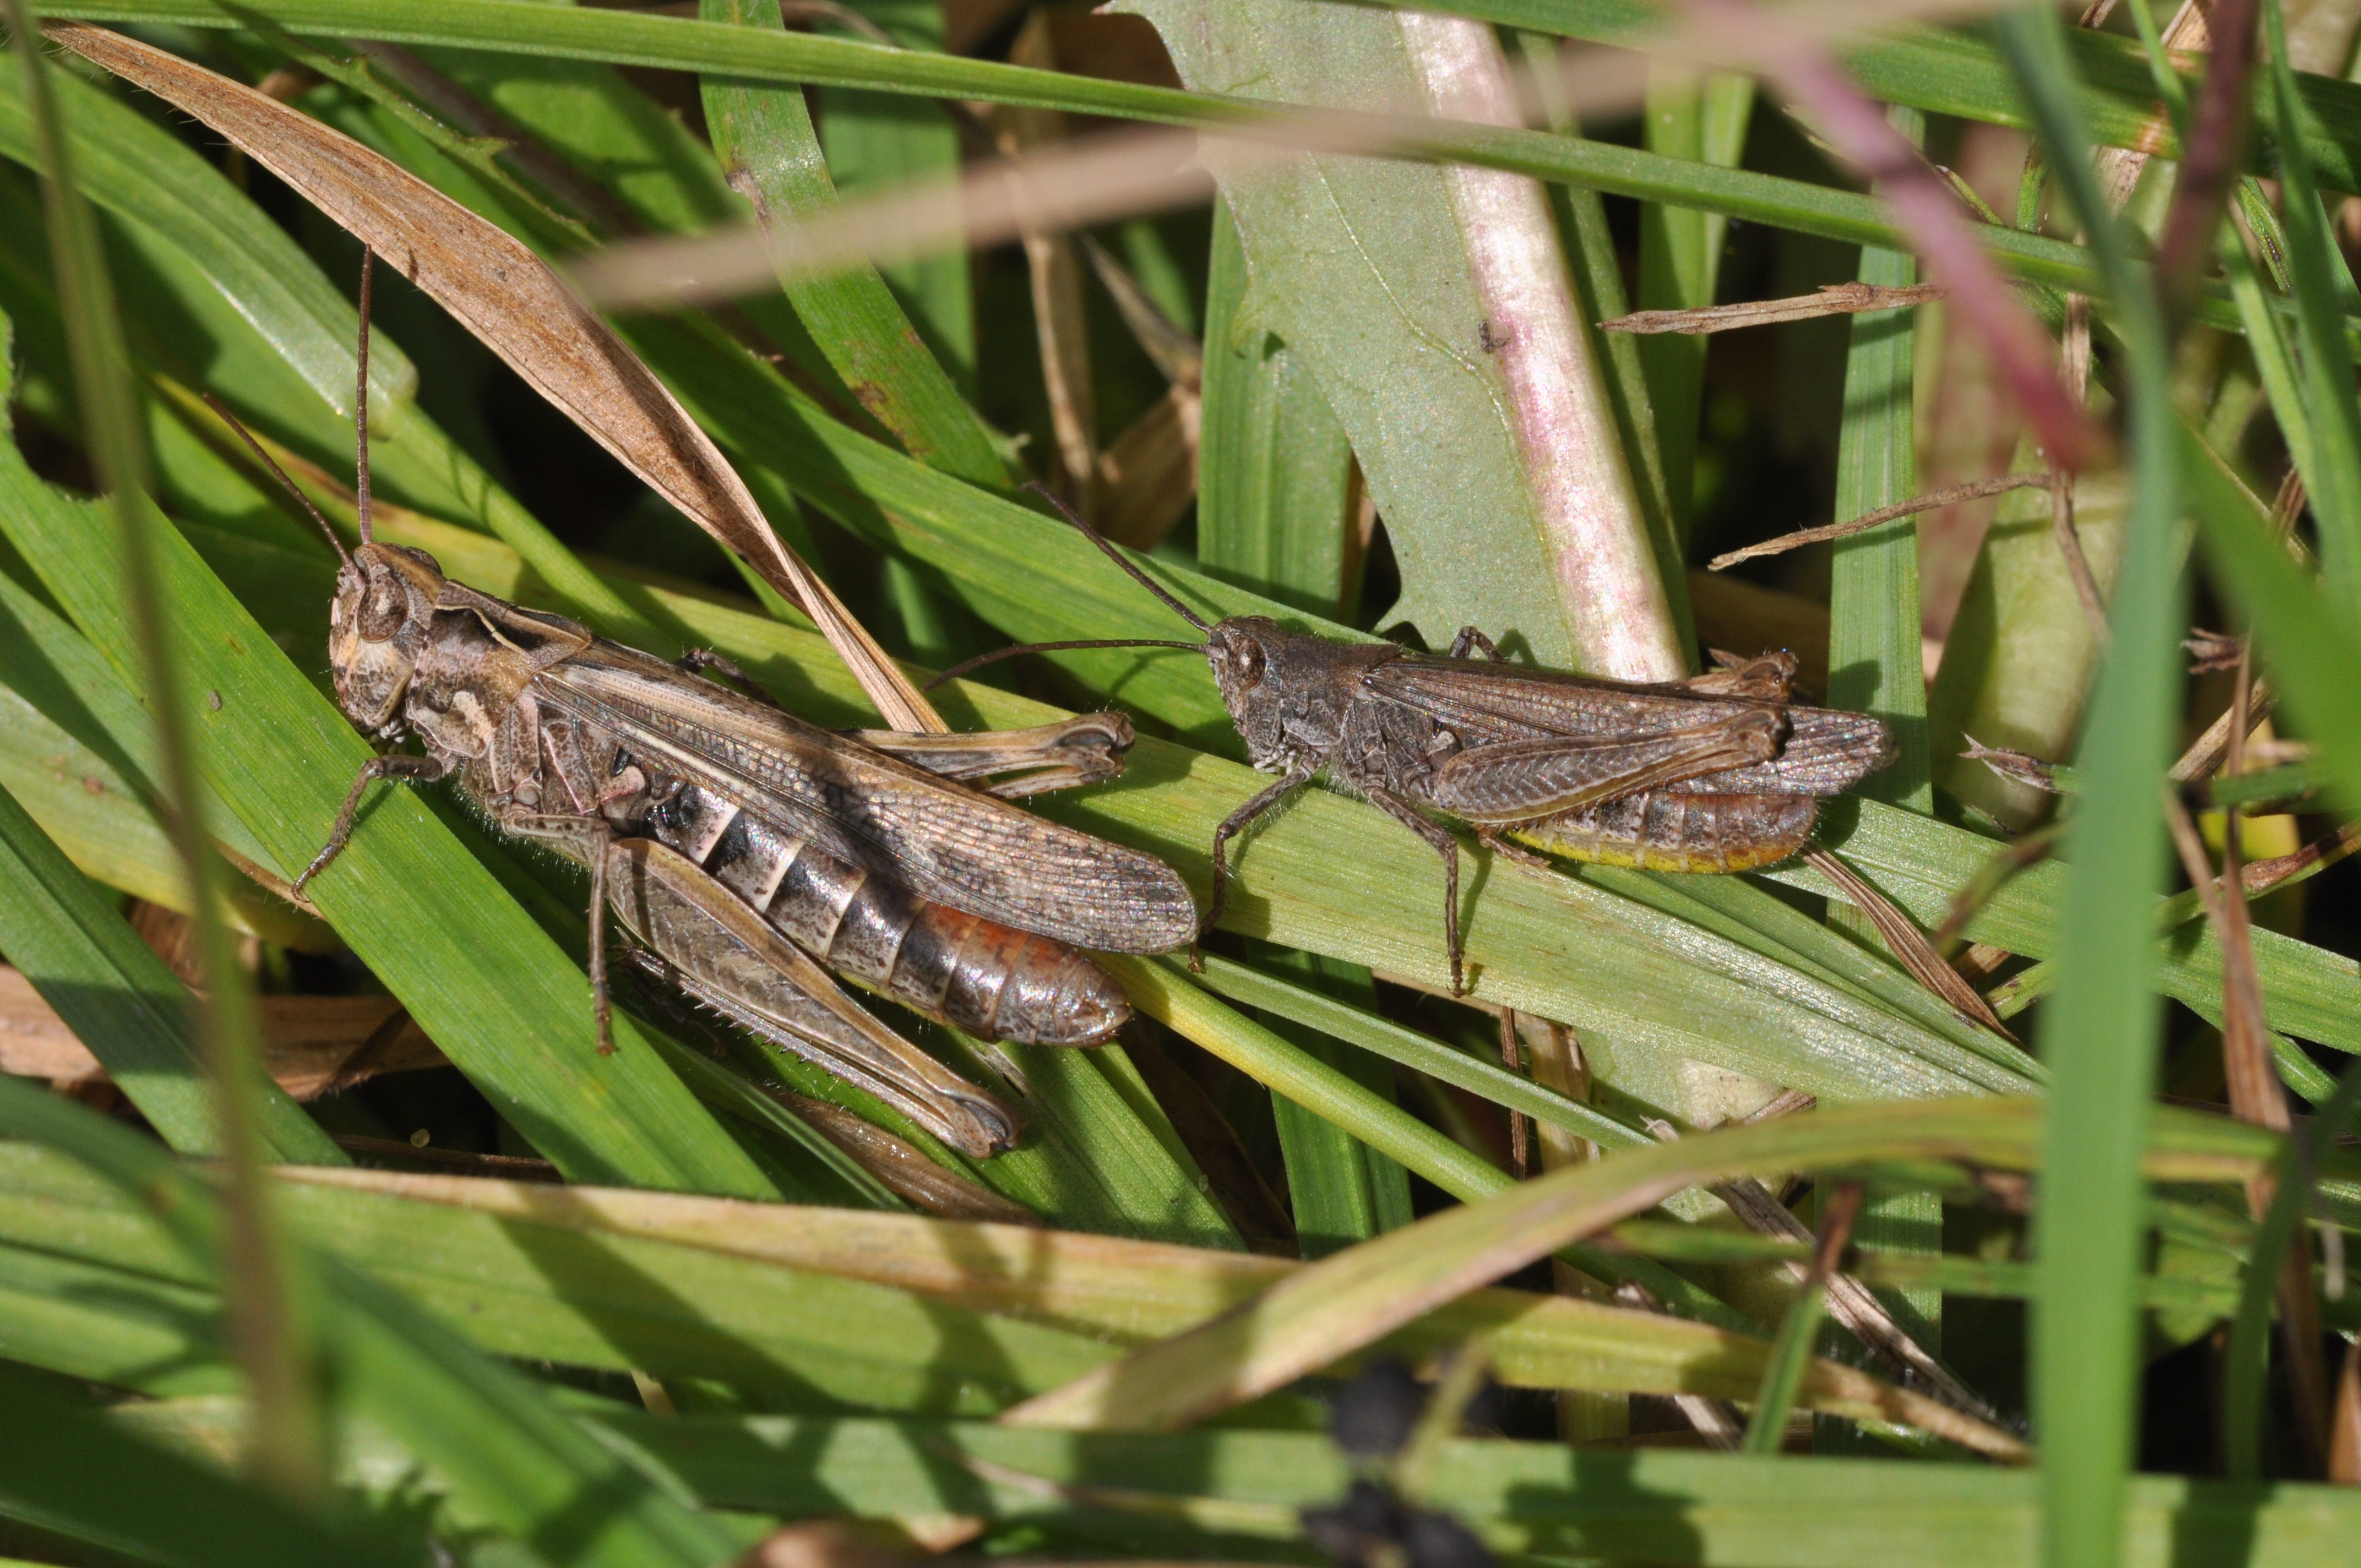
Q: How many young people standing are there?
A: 0